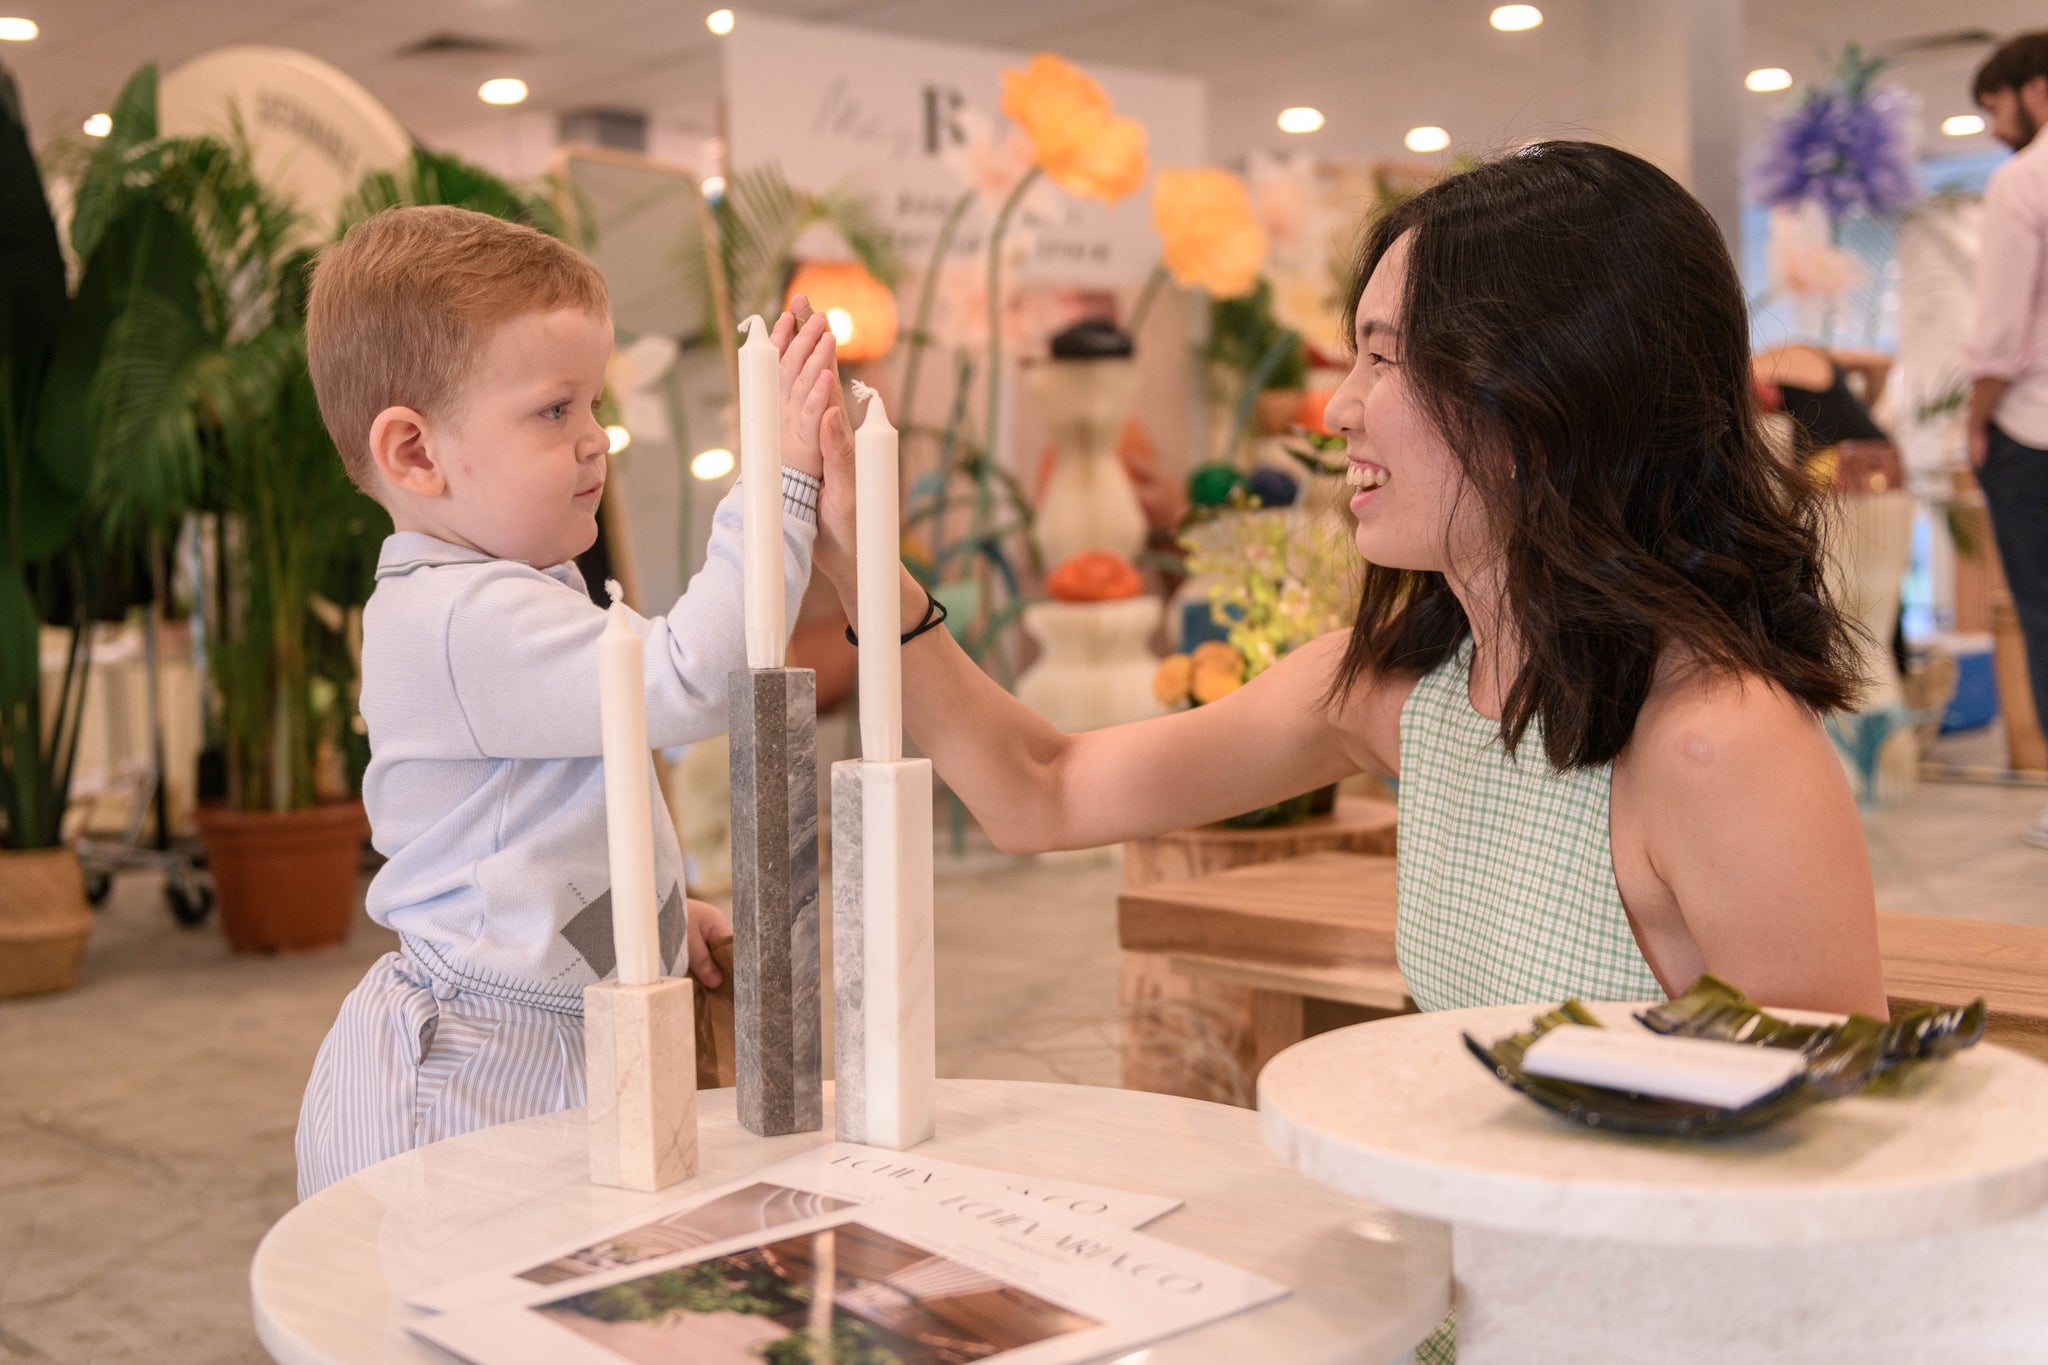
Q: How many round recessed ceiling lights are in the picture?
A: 9